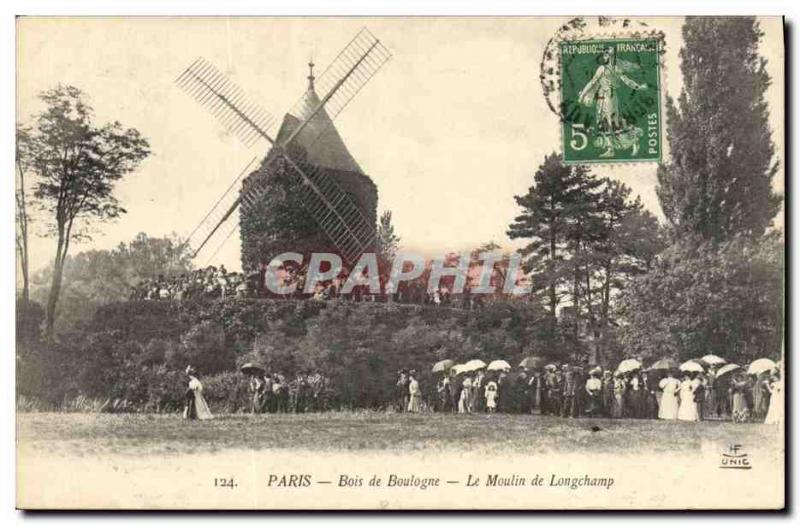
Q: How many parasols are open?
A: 12